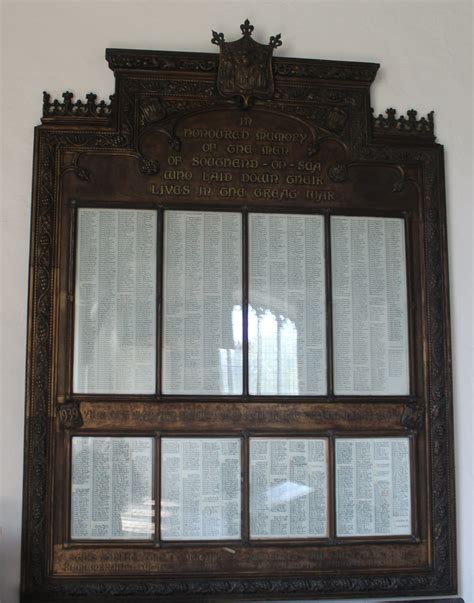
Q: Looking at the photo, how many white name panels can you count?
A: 8